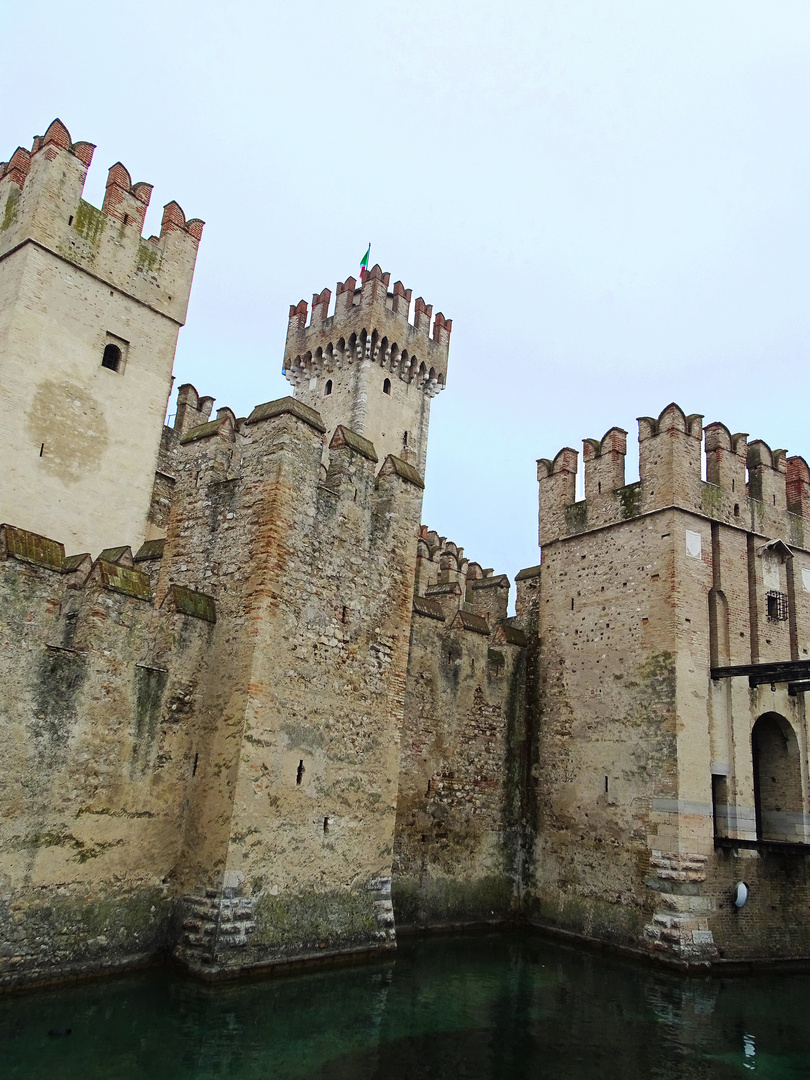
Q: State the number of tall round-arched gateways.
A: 1